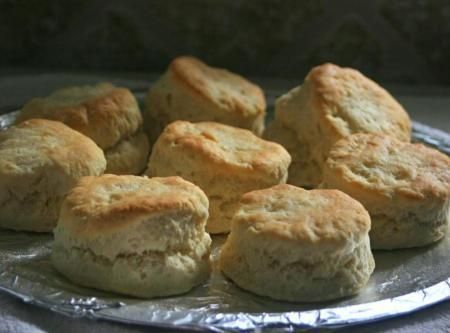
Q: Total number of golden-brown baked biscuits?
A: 8